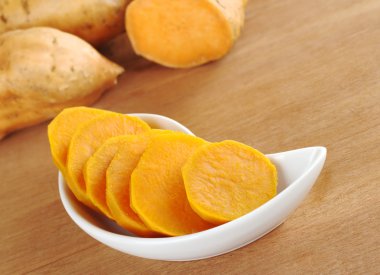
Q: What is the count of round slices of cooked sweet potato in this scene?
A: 6